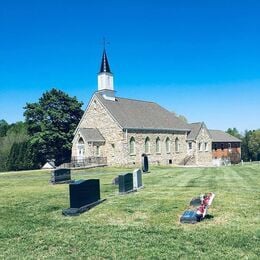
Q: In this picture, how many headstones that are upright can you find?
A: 5